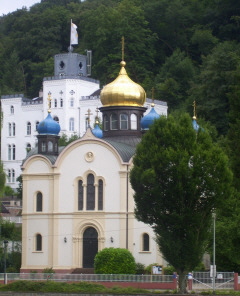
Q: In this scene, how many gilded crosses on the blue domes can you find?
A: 4